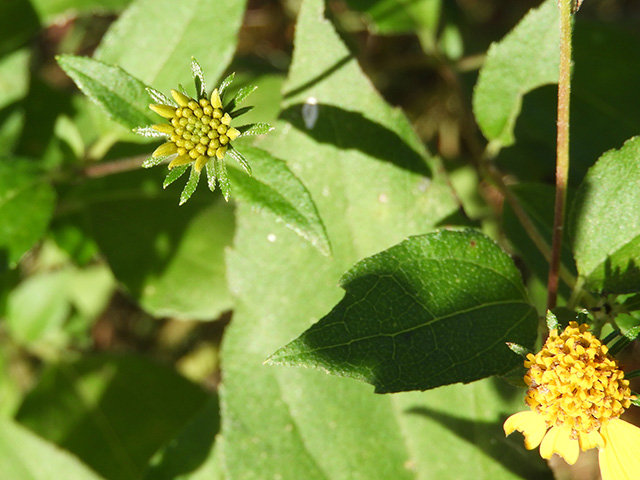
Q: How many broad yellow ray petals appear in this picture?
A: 4